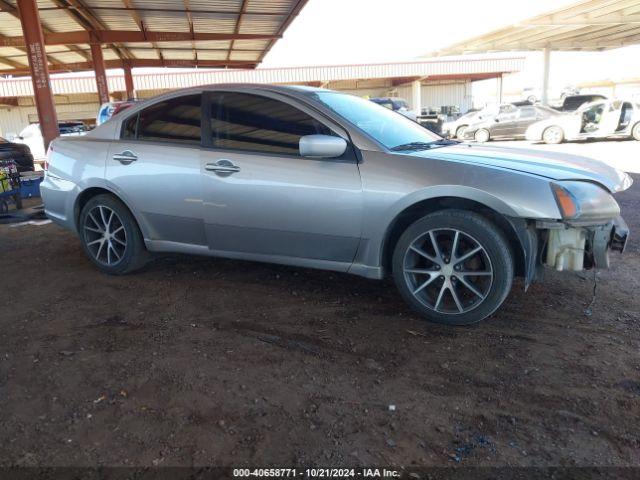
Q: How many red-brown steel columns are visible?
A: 3